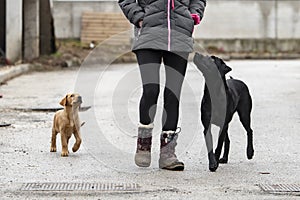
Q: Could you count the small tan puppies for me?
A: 1